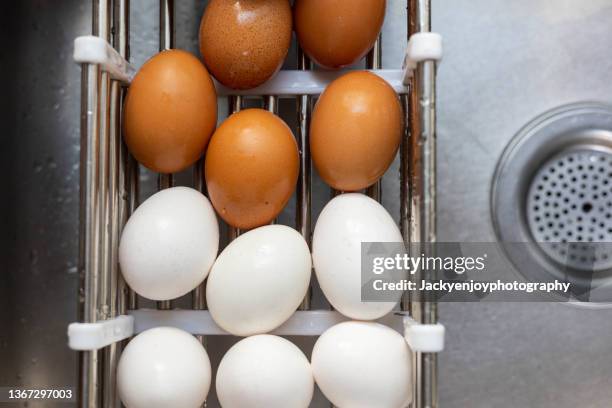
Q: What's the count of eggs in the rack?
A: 11